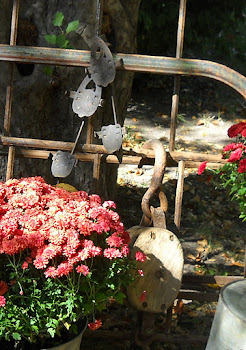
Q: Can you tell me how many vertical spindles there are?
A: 3